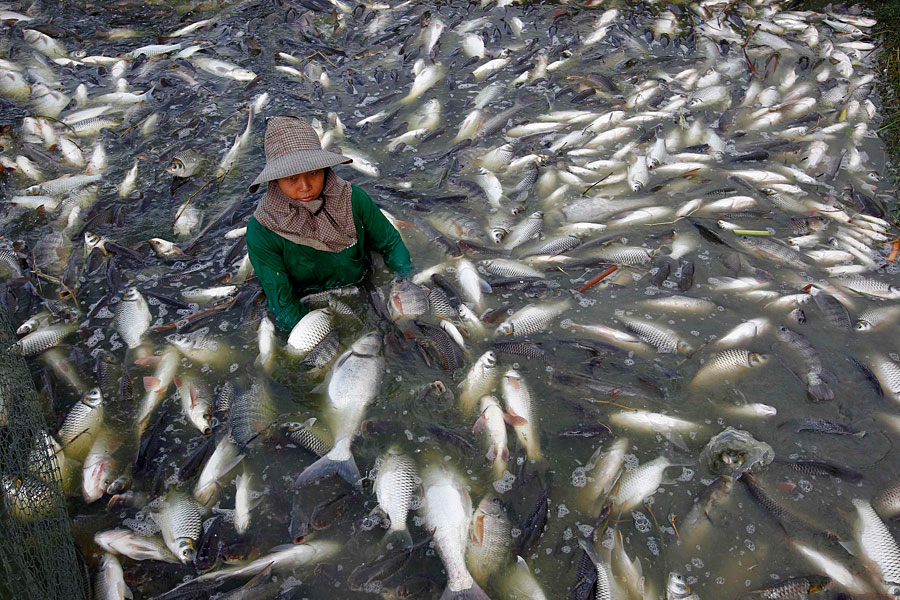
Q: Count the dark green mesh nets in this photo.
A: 1